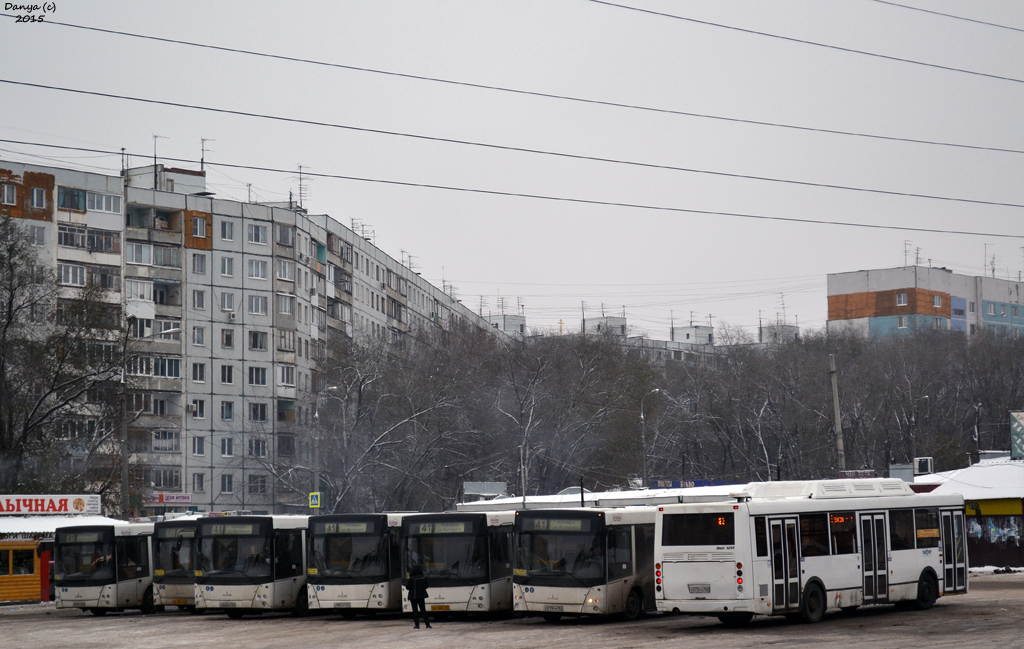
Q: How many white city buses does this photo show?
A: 7